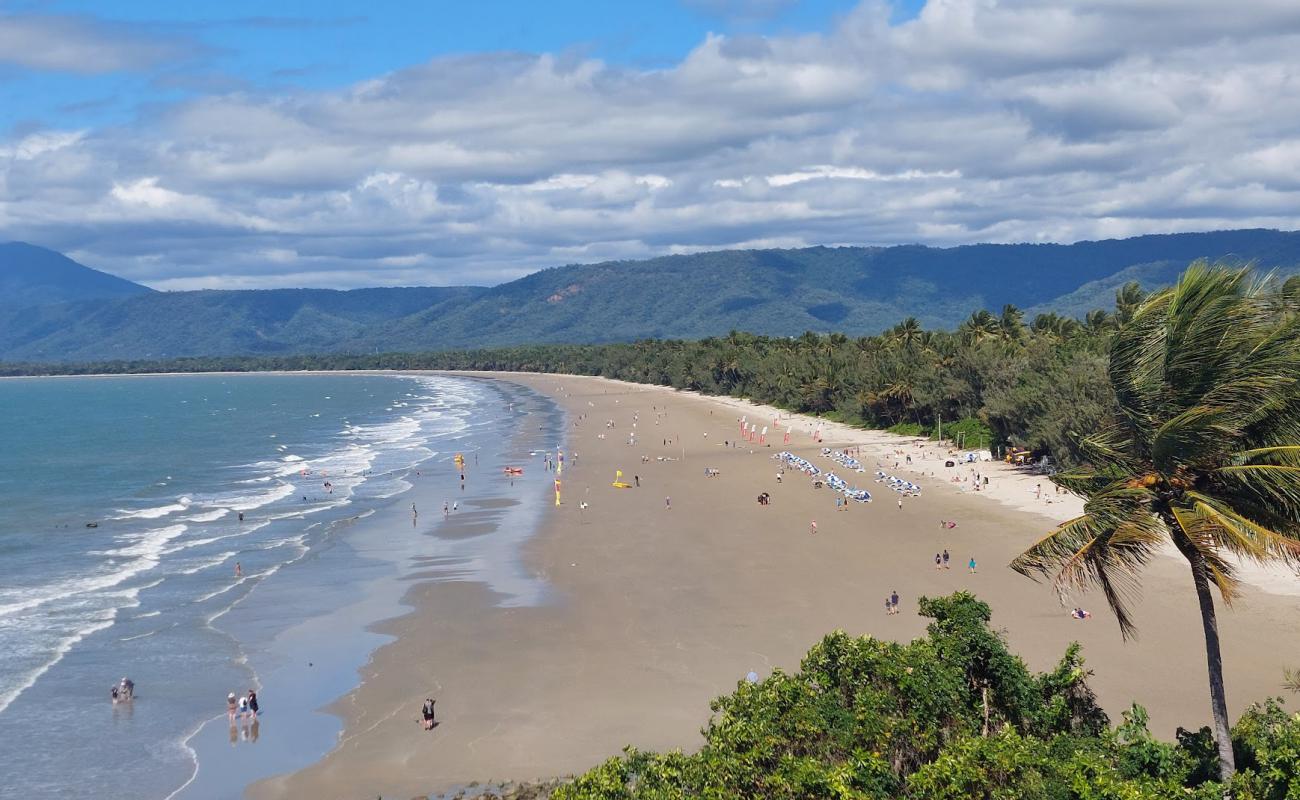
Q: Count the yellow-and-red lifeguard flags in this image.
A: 2